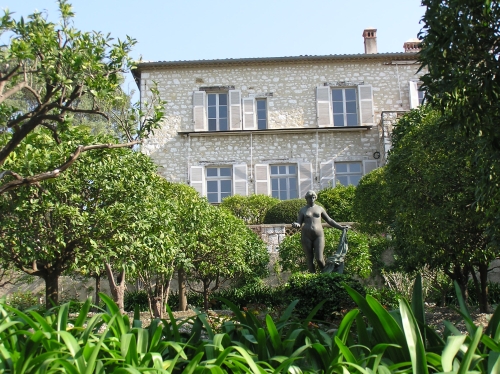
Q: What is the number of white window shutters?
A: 12